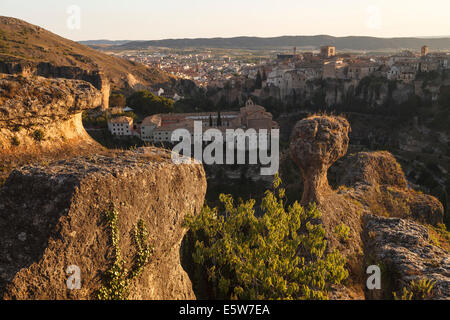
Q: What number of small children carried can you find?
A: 0